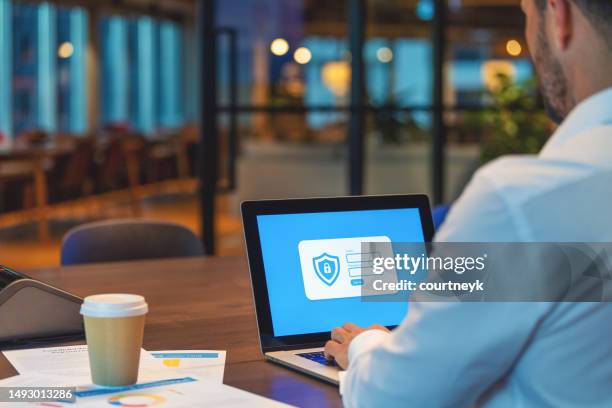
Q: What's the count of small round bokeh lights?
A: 5